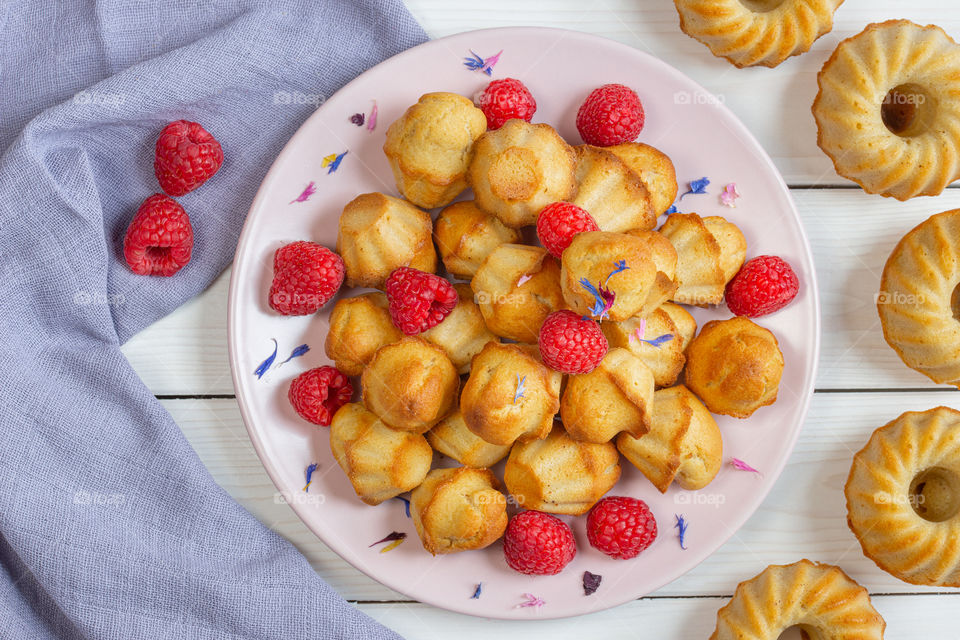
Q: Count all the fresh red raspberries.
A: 12